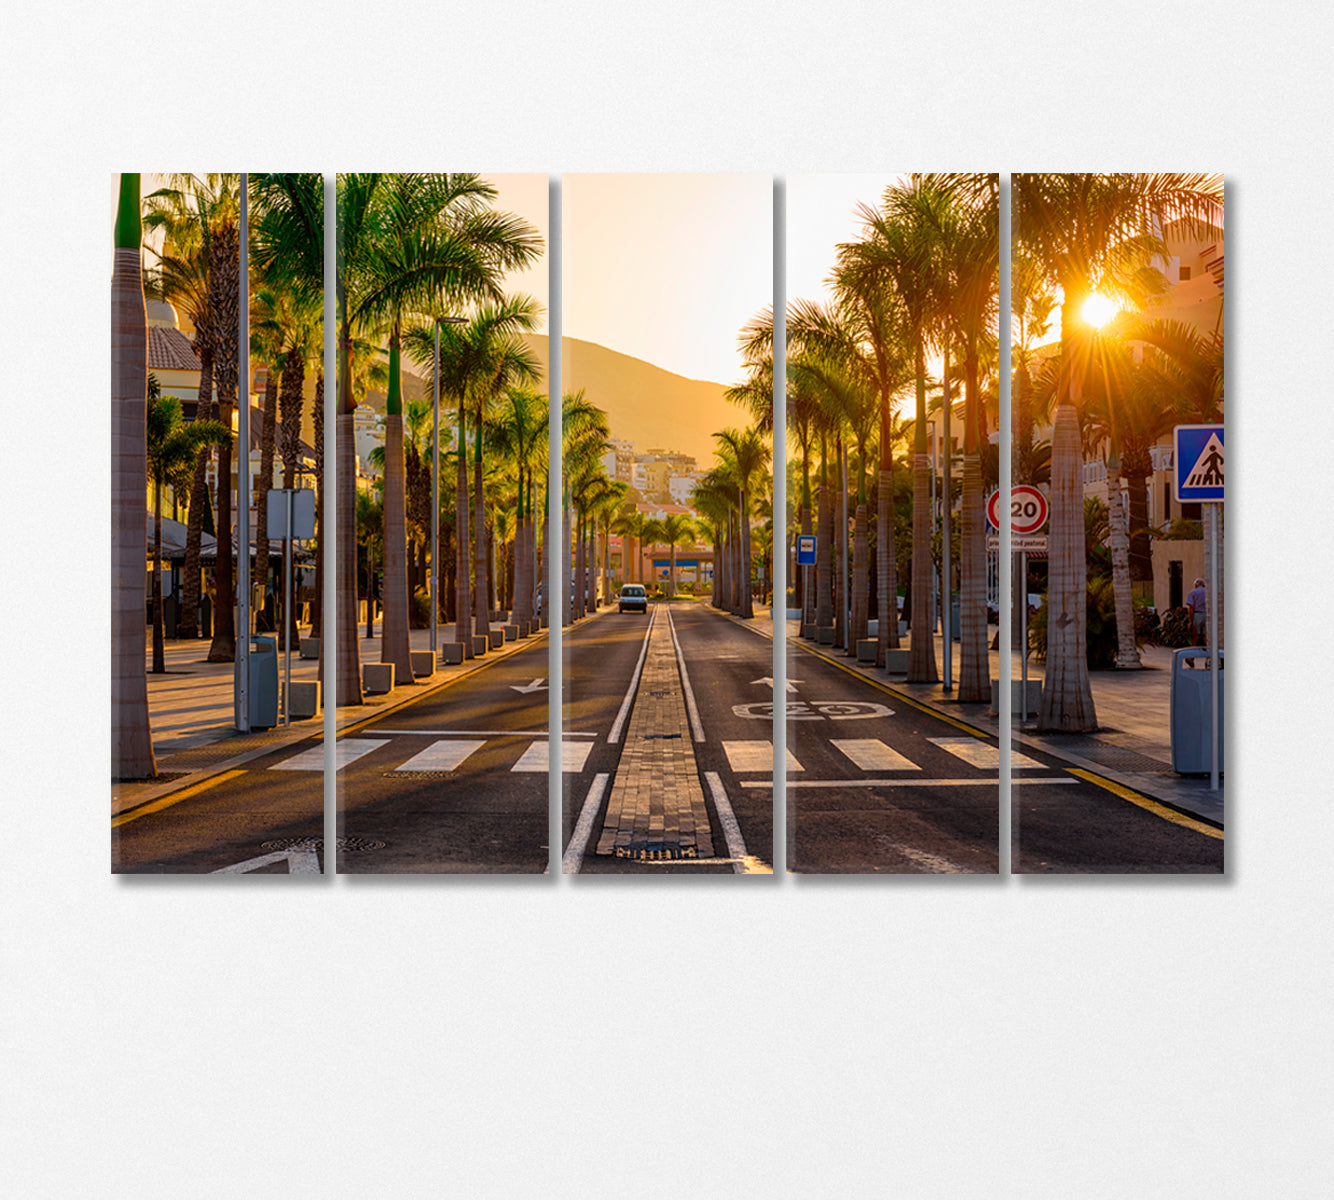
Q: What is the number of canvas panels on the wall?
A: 5